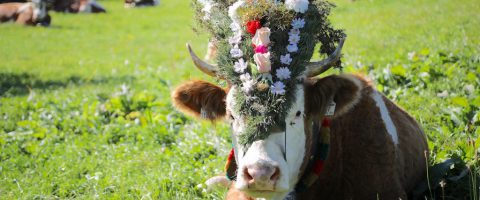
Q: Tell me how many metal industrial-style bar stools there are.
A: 0